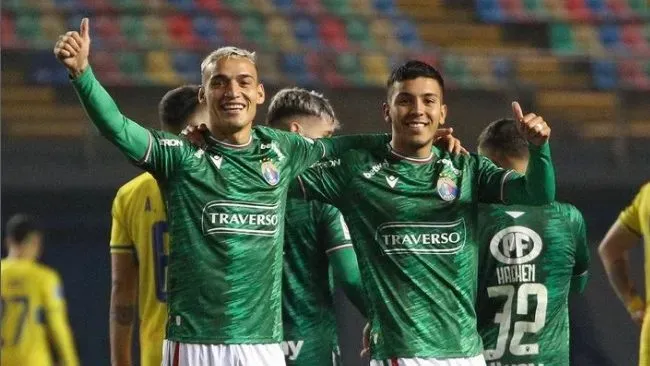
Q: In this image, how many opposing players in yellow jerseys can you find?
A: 3